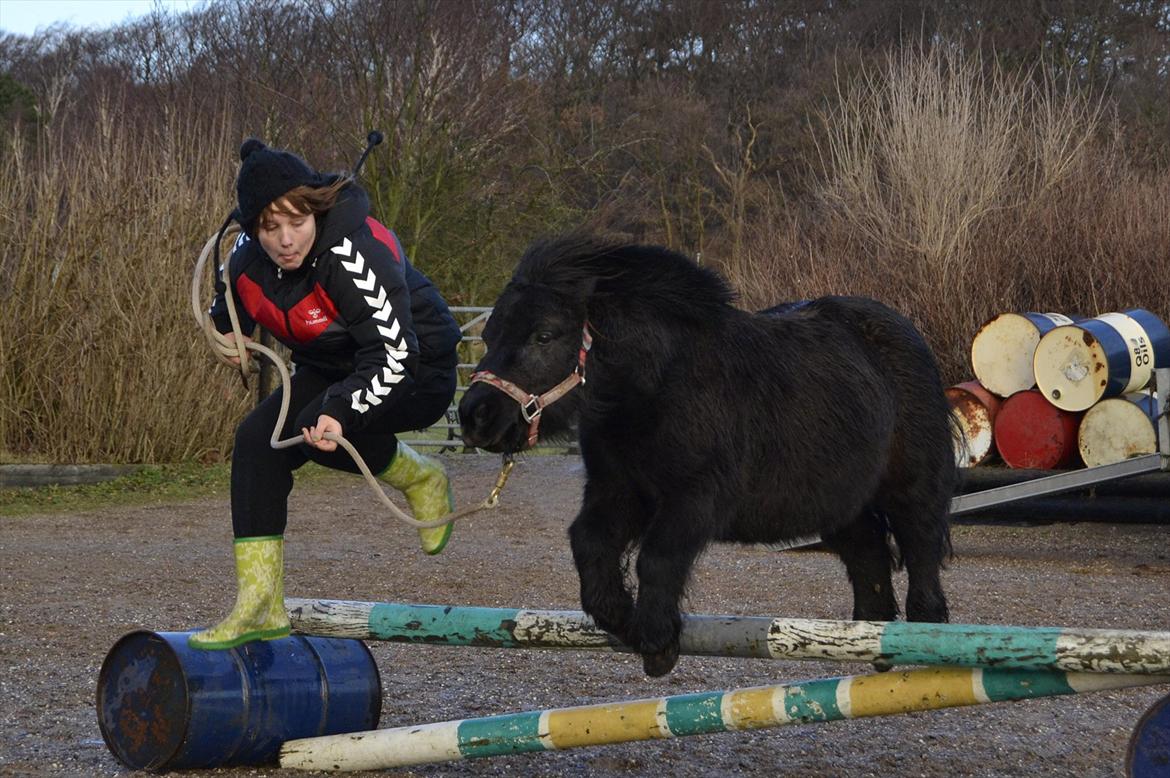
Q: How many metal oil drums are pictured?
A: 7